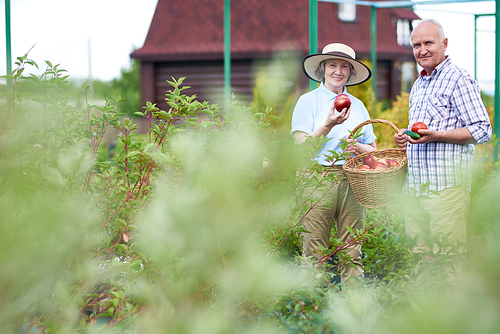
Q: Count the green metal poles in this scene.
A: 6